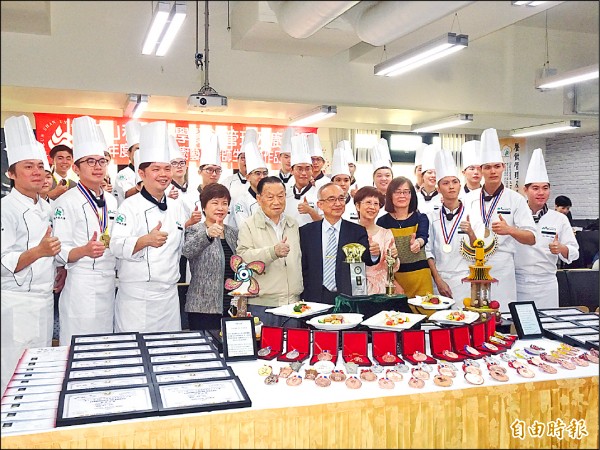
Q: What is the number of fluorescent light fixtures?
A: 8